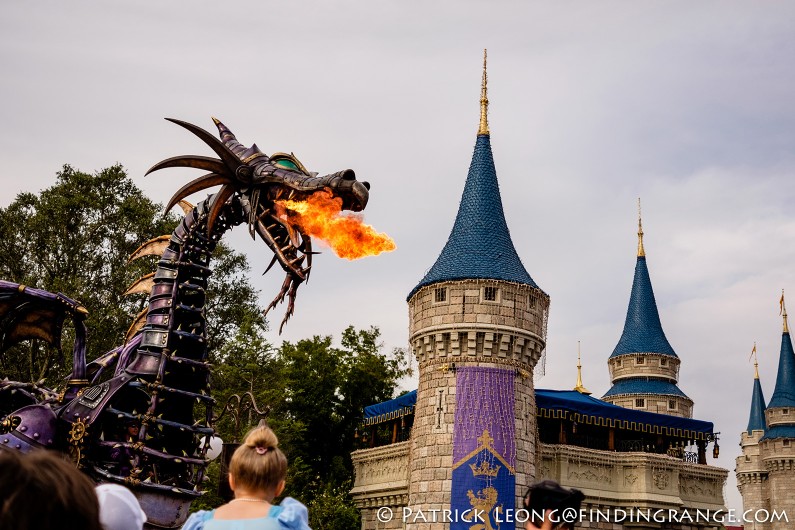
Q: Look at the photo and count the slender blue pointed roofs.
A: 4